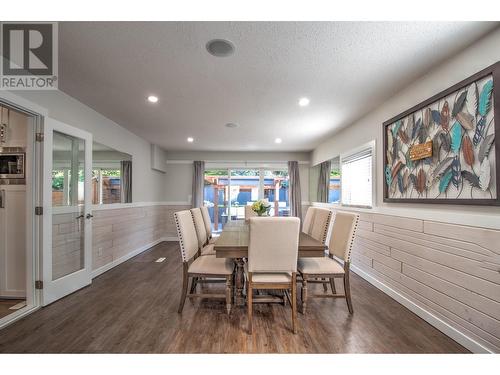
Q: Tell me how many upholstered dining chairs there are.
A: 8